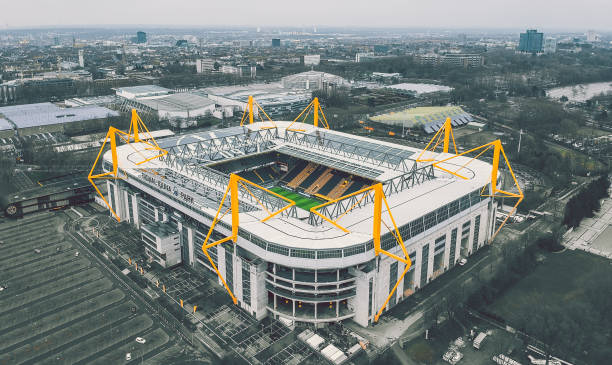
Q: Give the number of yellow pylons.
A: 8